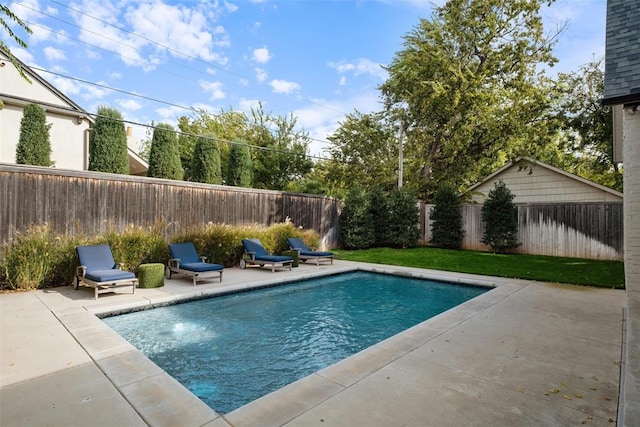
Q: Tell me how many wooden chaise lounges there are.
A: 4